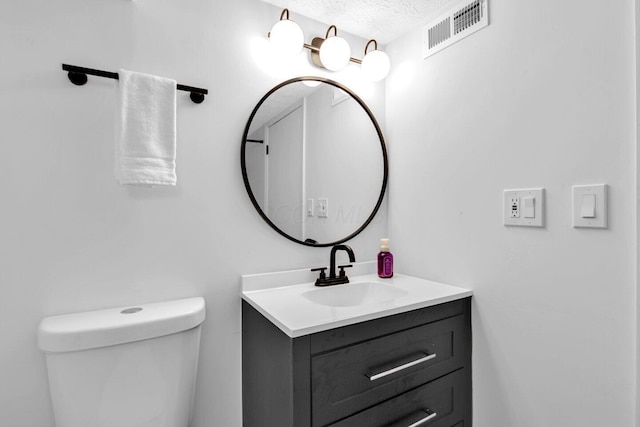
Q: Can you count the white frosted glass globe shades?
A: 3